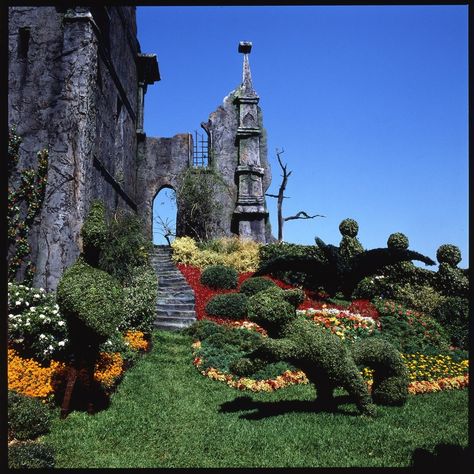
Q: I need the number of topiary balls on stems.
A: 3